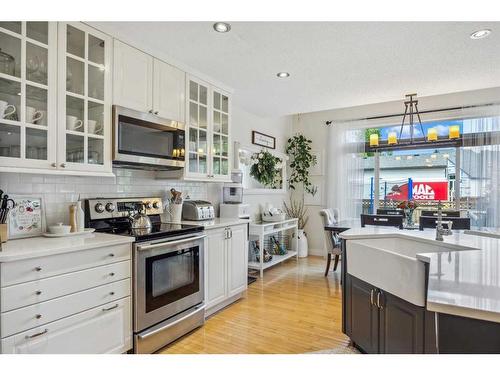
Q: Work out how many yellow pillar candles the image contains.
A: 4